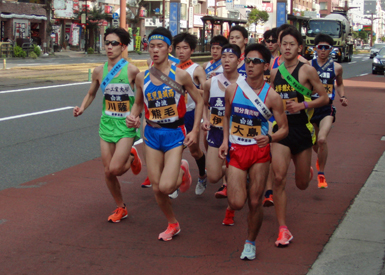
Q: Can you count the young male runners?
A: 11